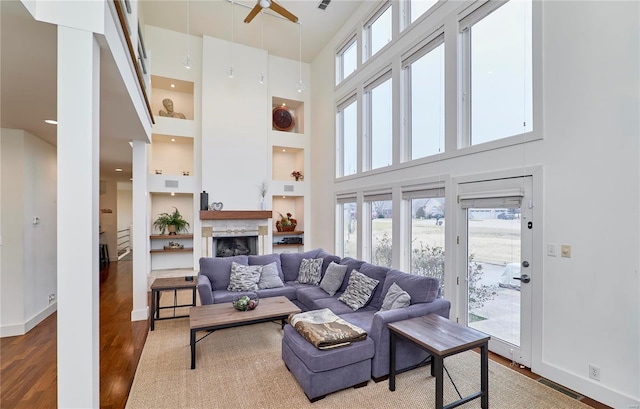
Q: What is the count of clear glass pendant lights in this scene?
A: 4